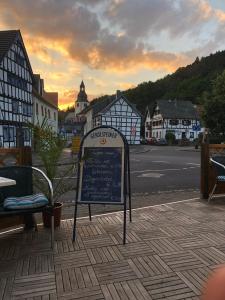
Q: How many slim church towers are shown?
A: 1